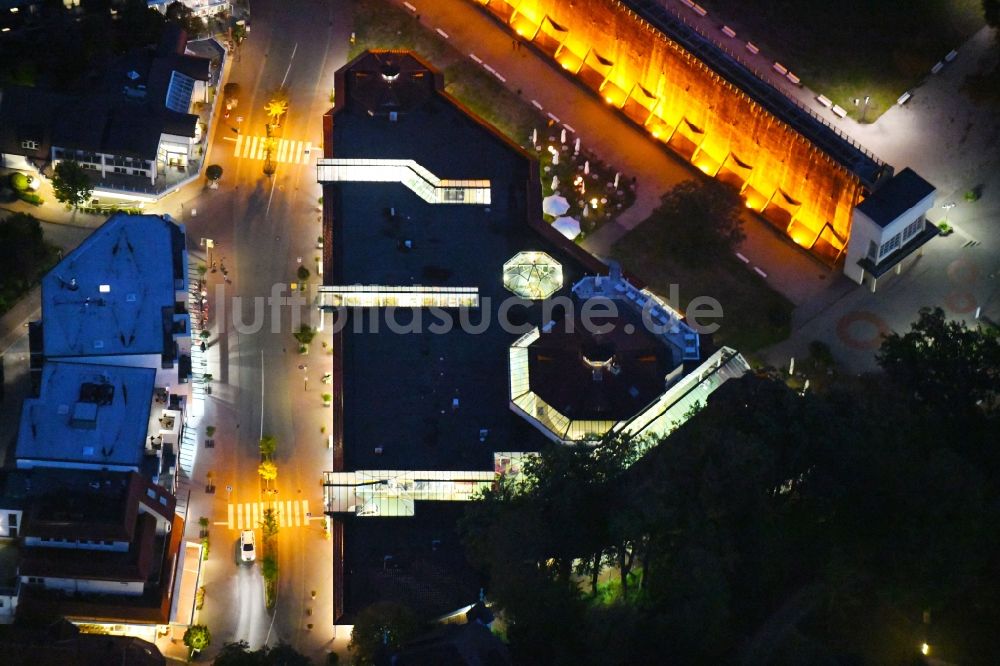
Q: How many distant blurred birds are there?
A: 0